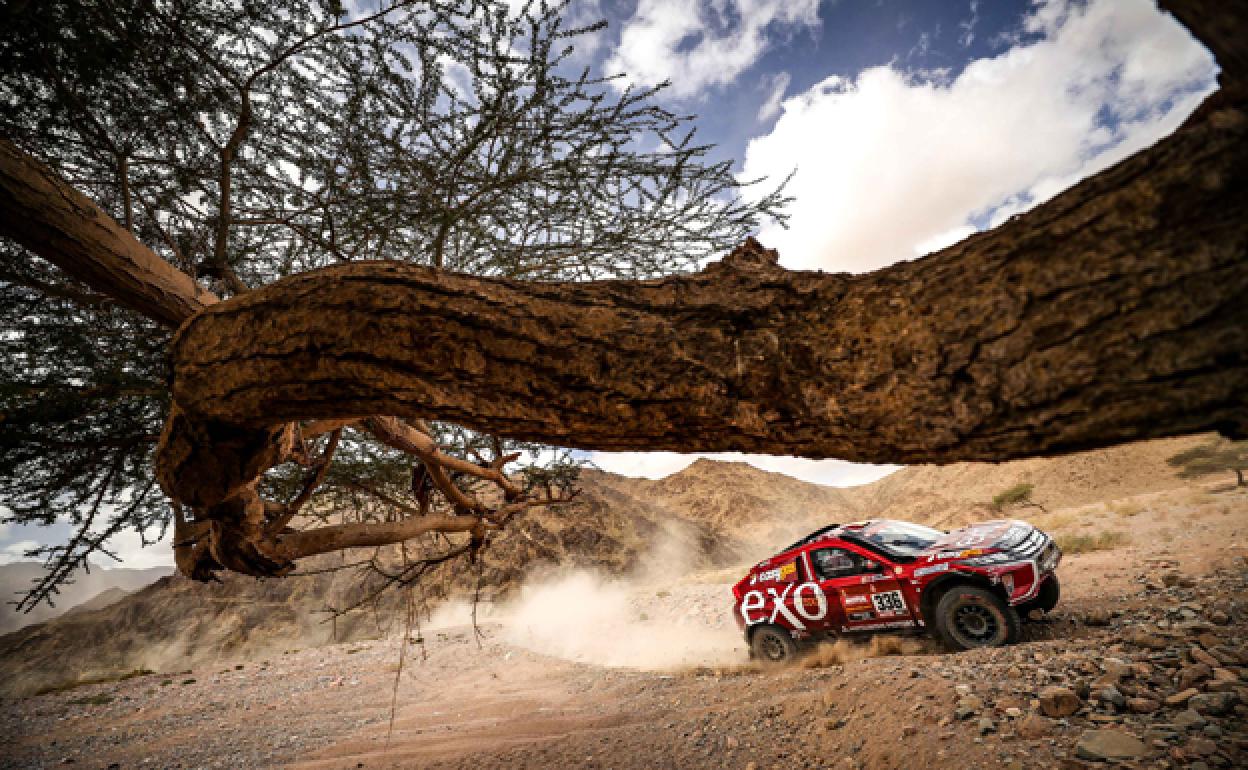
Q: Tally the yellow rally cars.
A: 0